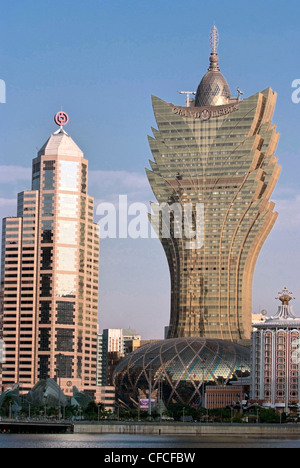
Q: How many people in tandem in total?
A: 0